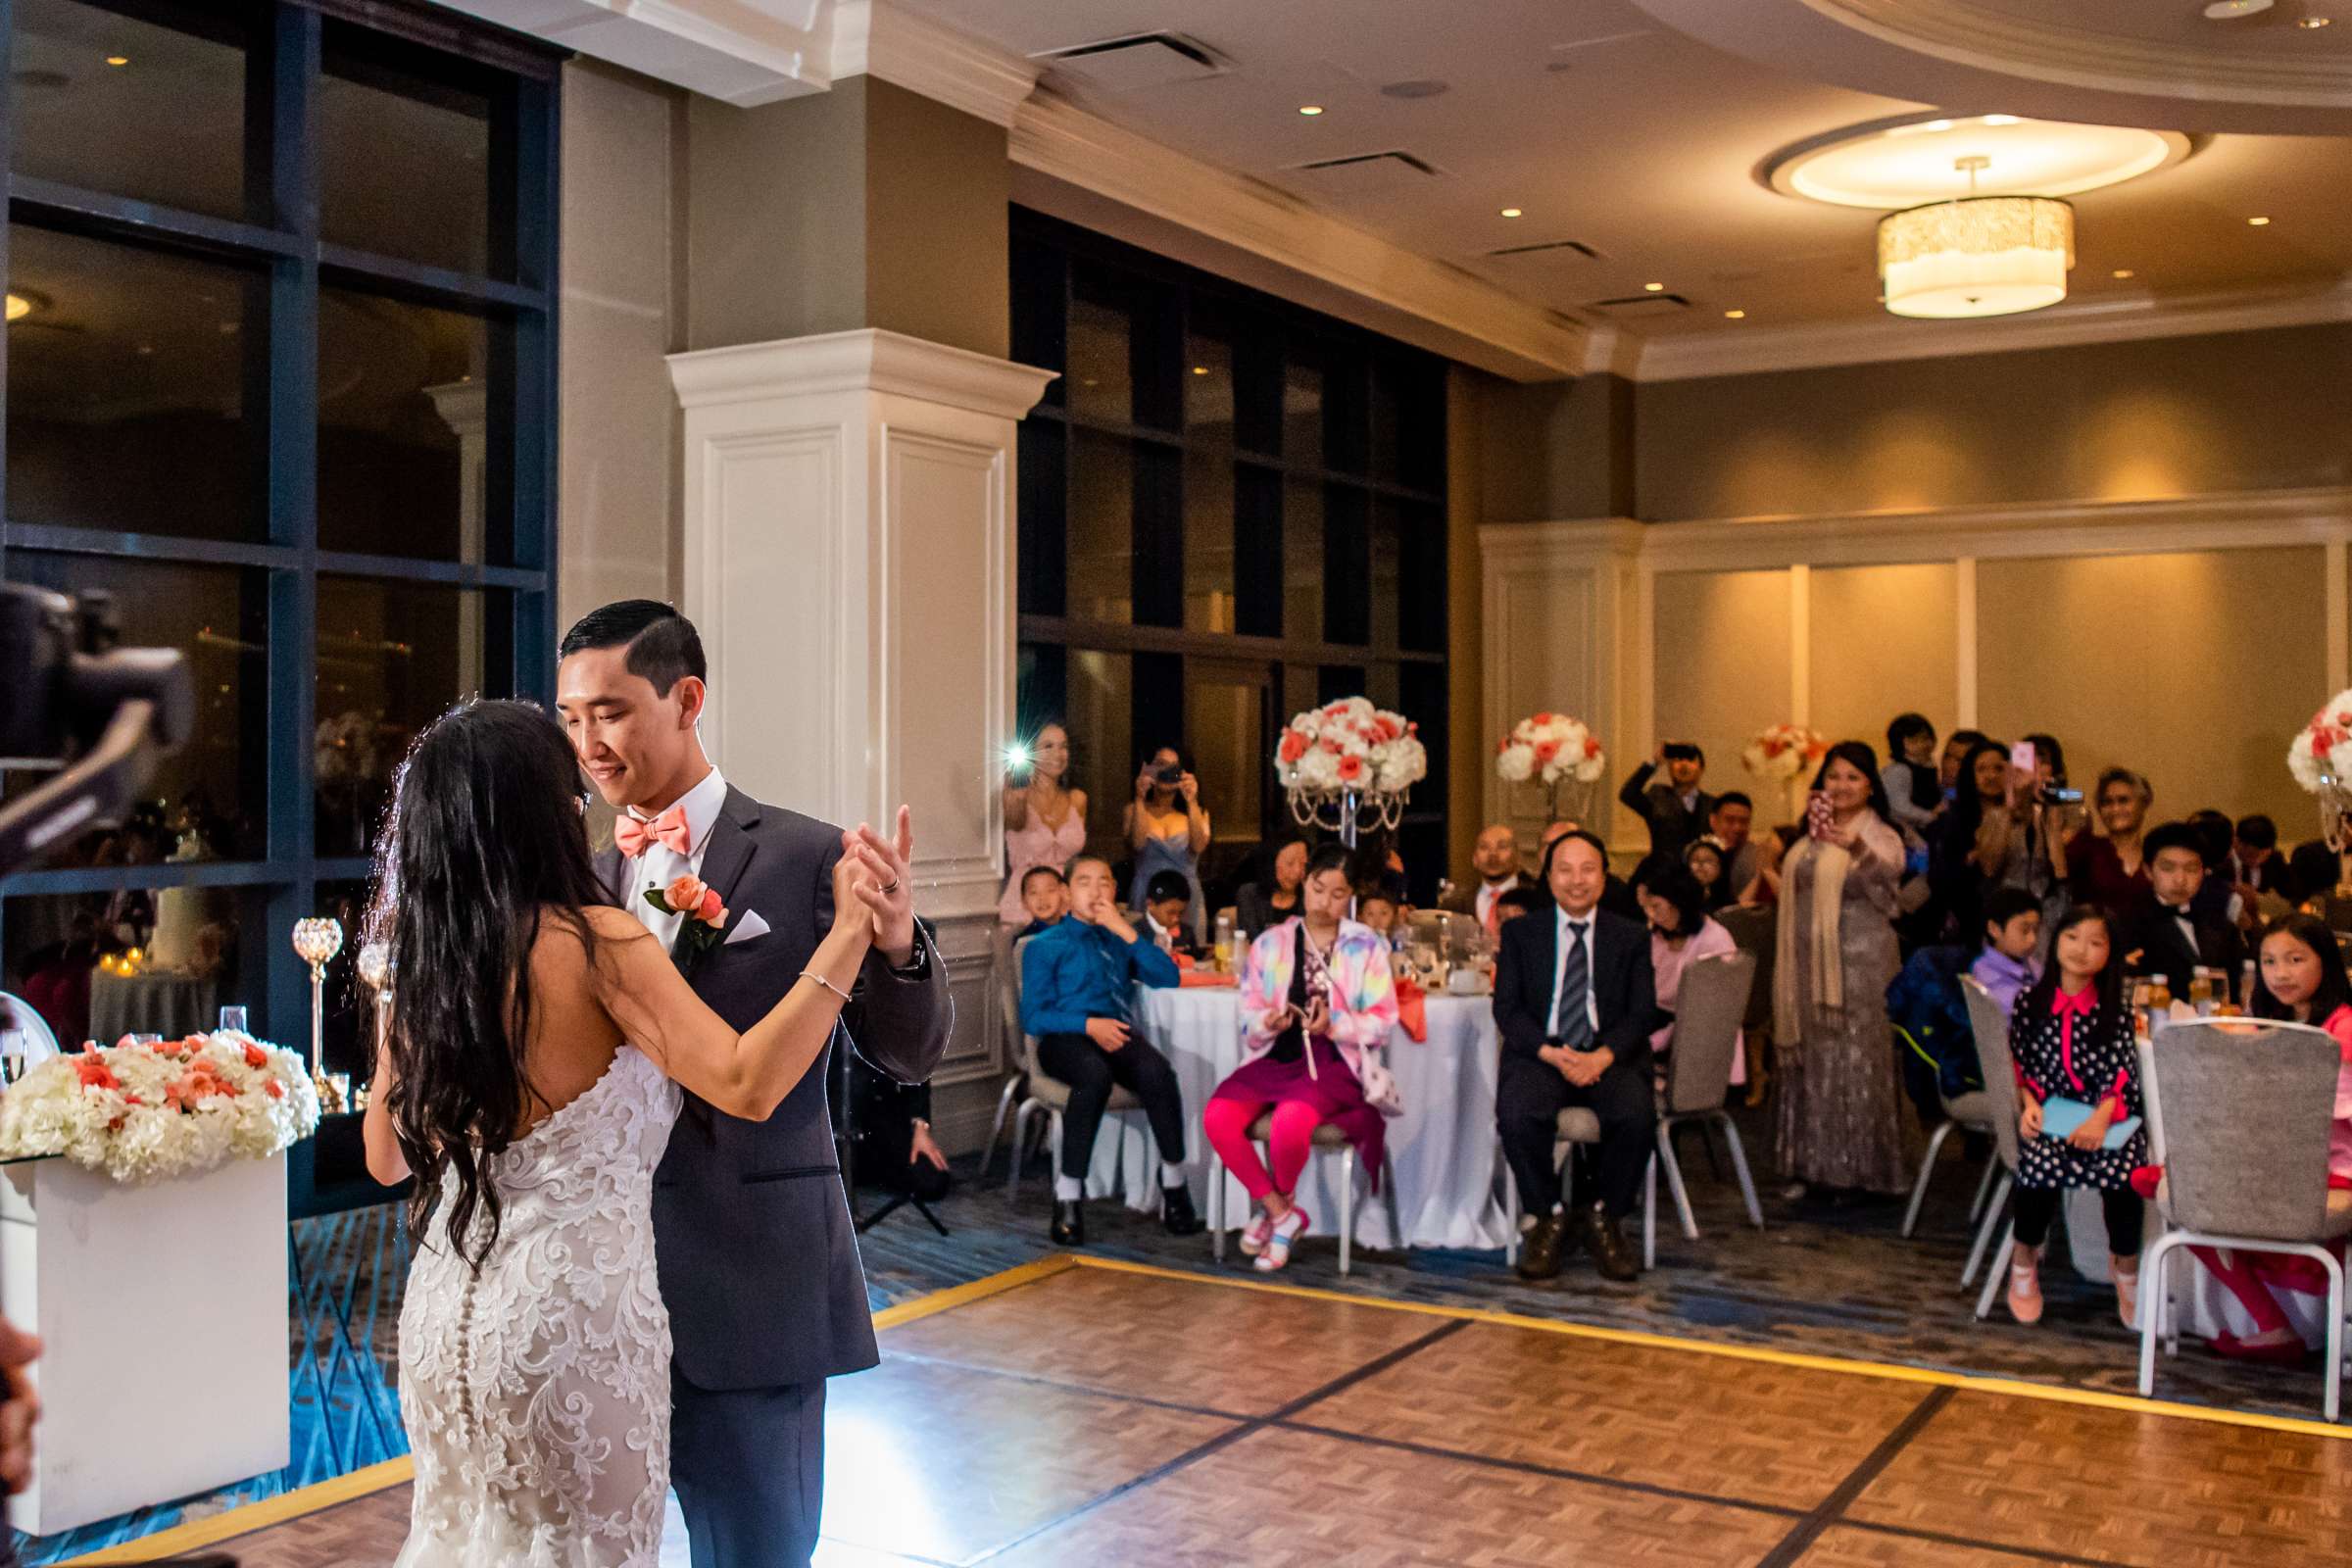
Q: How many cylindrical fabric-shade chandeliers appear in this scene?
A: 1